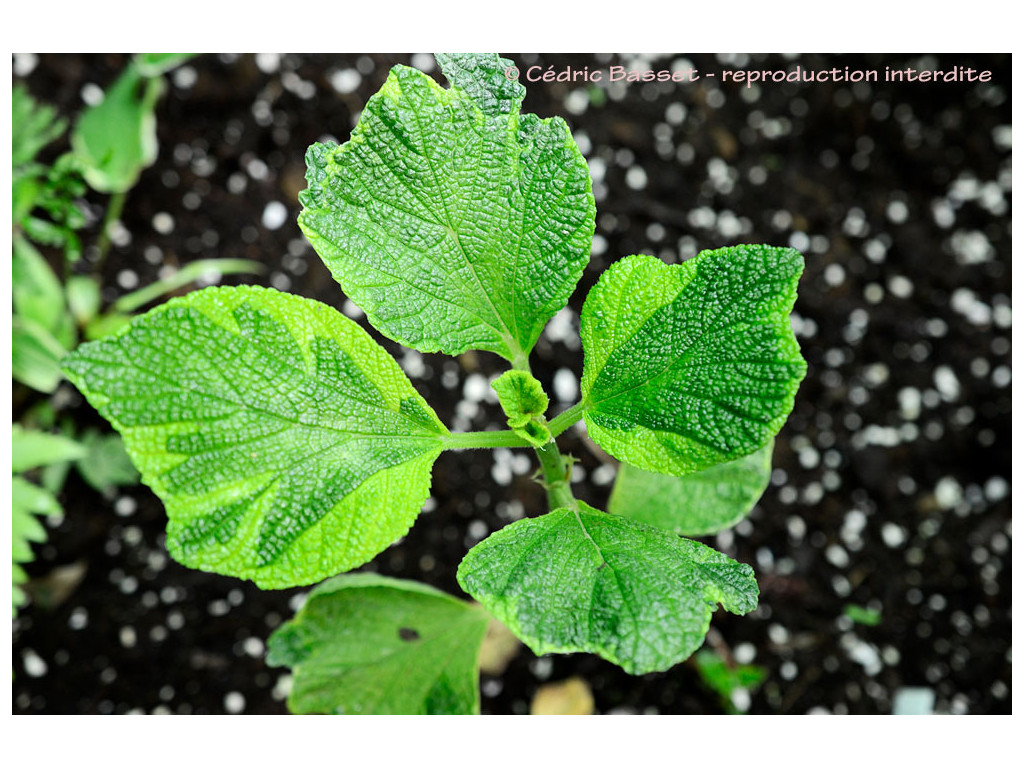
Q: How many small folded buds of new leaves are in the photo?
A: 2